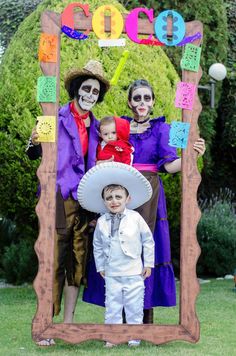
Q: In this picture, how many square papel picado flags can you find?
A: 6